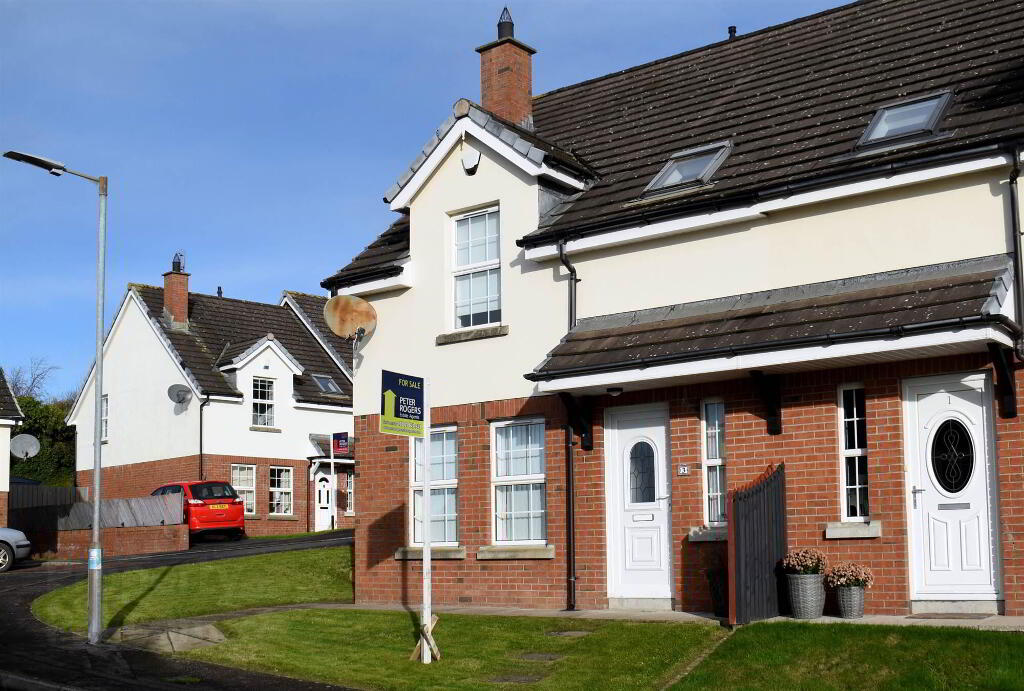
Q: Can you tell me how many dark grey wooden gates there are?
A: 1